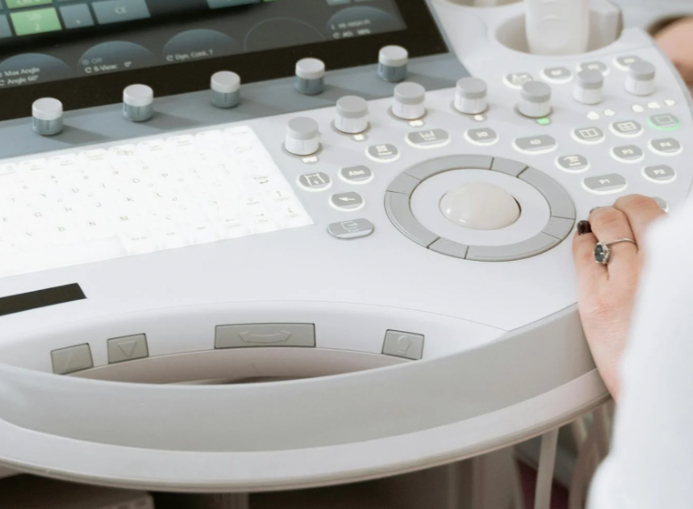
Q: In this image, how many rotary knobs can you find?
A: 12